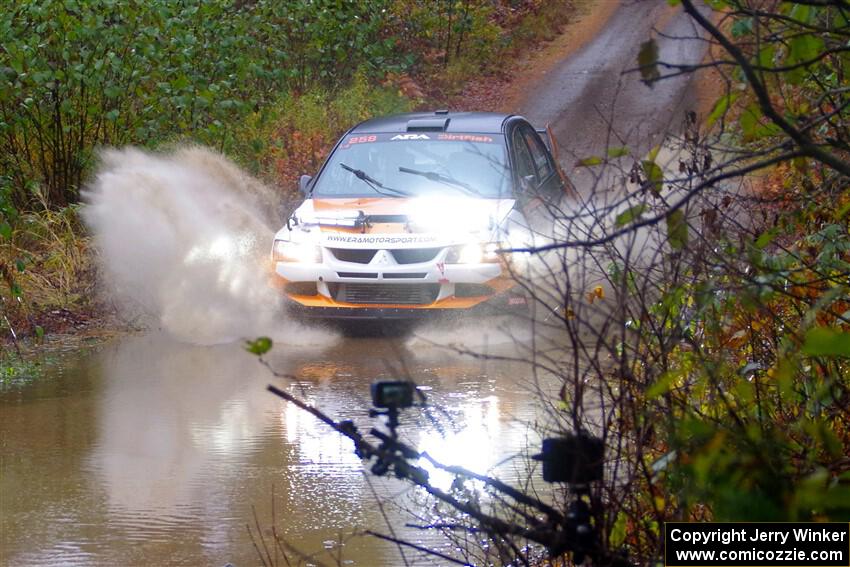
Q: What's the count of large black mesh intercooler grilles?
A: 1